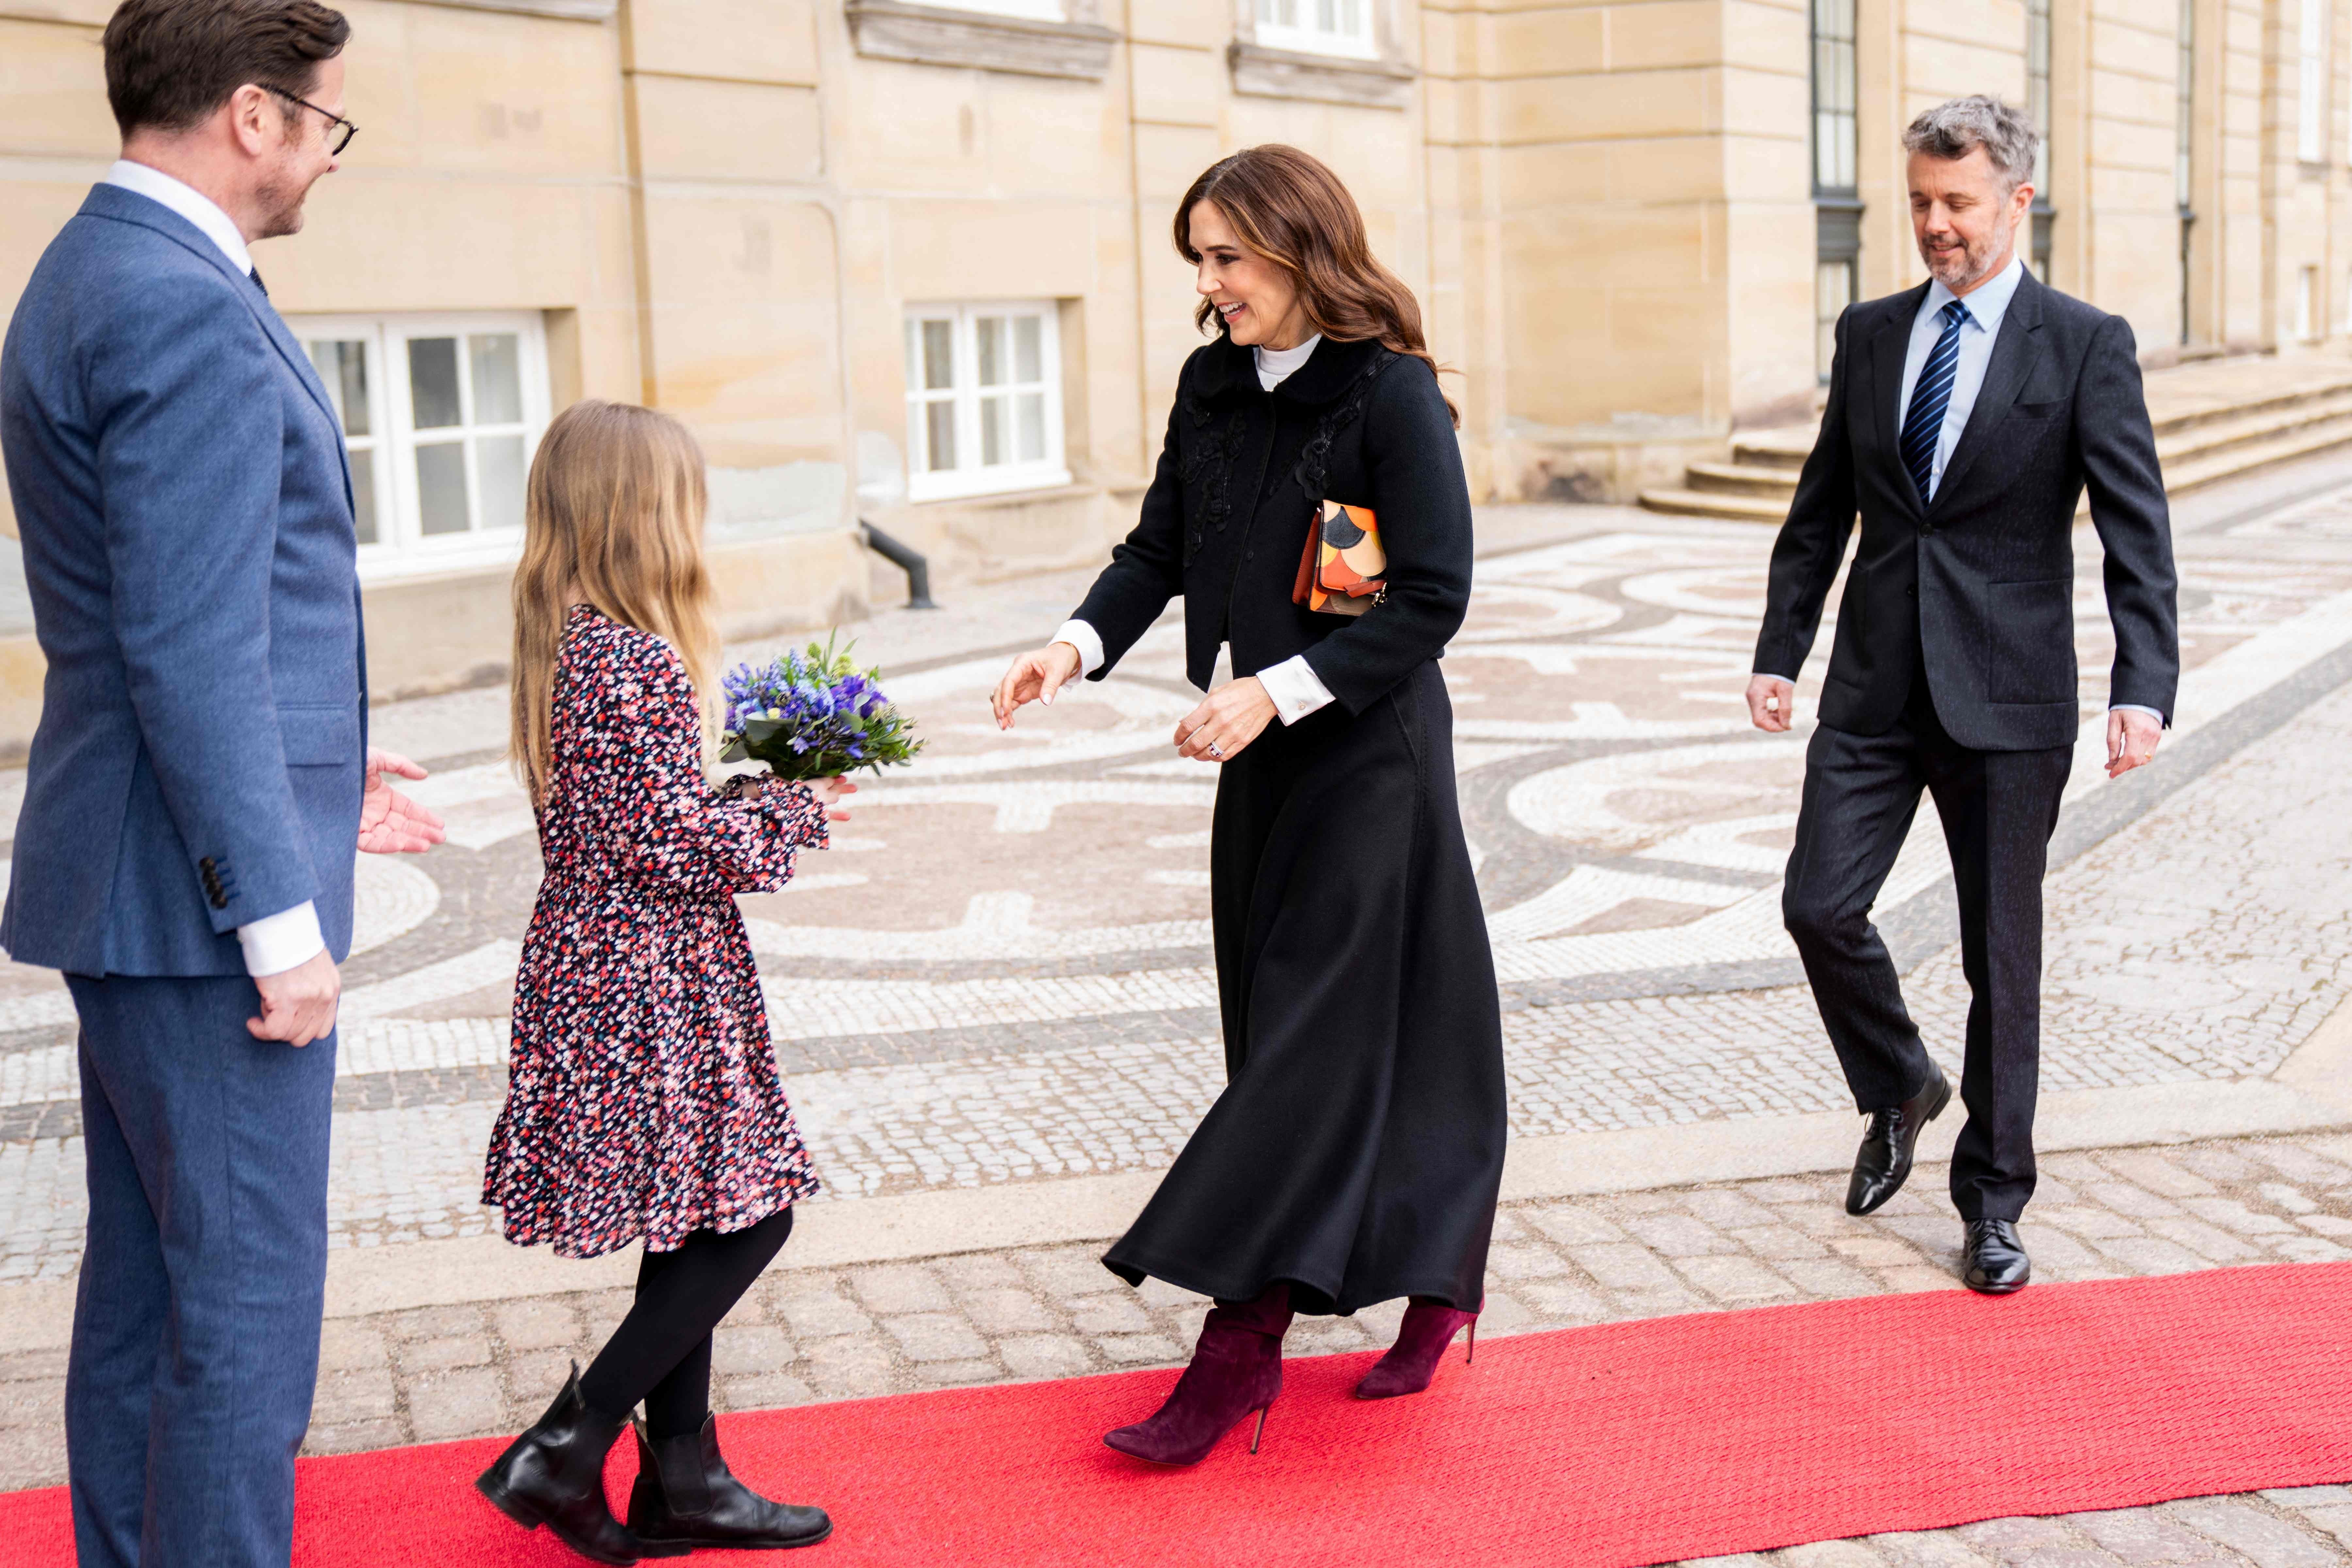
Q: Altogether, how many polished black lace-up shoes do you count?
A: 2